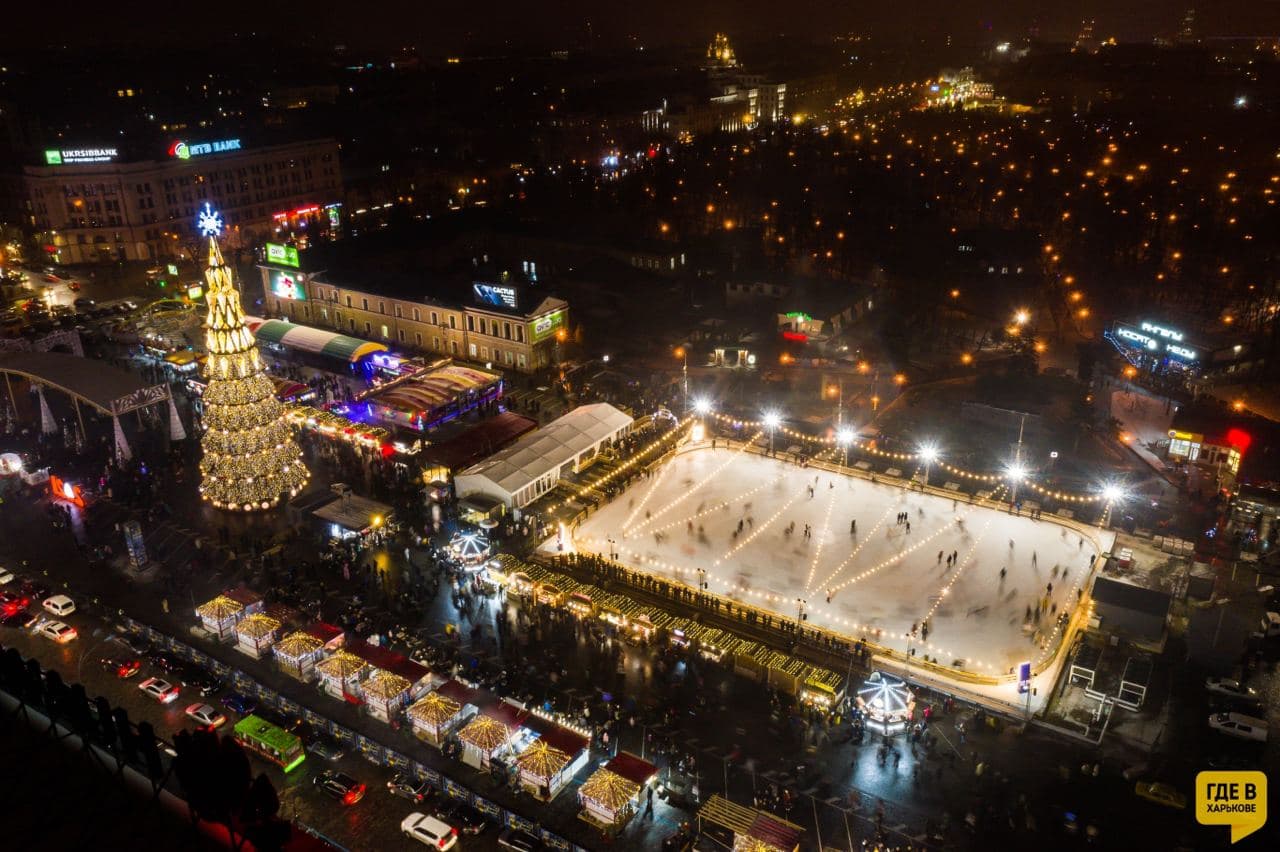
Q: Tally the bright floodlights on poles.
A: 6